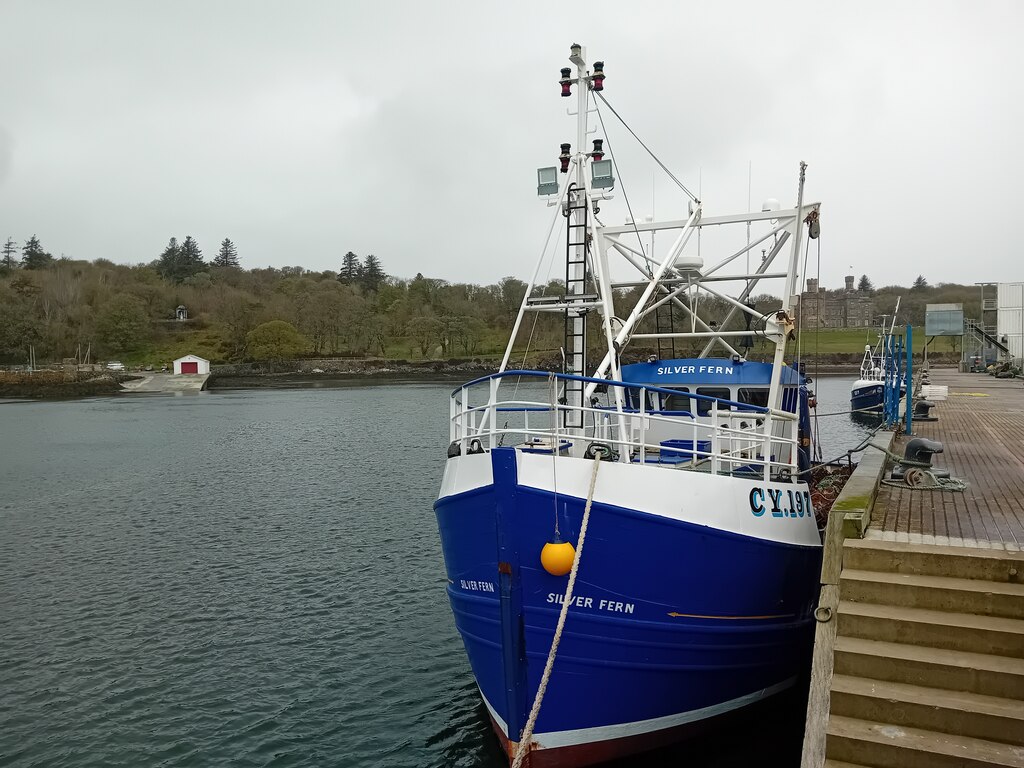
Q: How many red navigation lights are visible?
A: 4